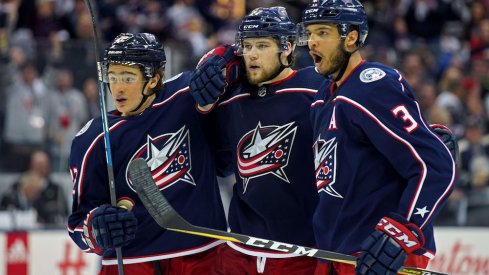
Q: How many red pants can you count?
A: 3